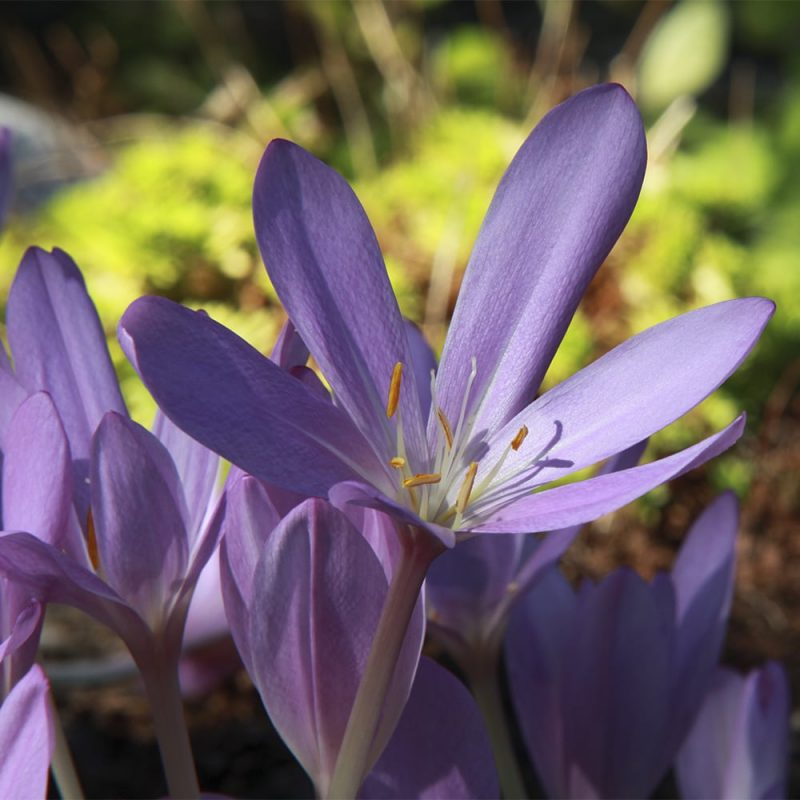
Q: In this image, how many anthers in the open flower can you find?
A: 6